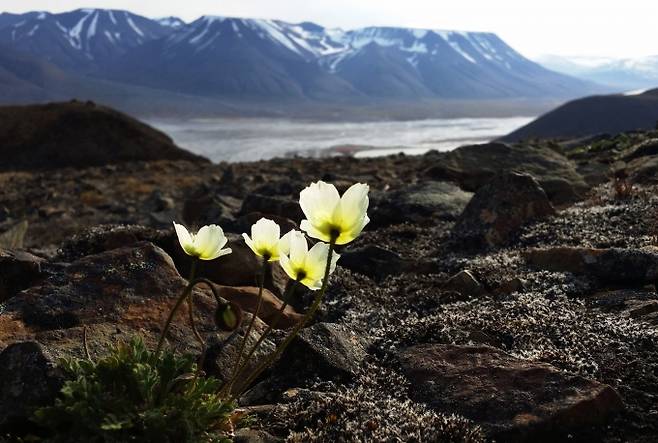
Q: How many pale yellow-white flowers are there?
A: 4